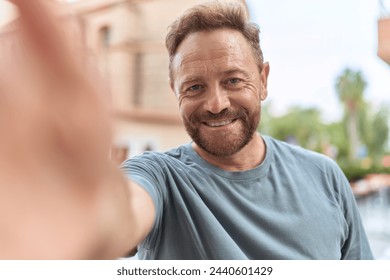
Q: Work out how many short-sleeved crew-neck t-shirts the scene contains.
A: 1